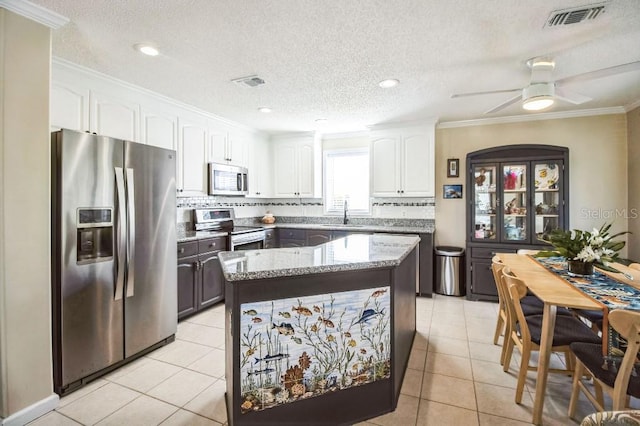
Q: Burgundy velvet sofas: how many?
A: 0